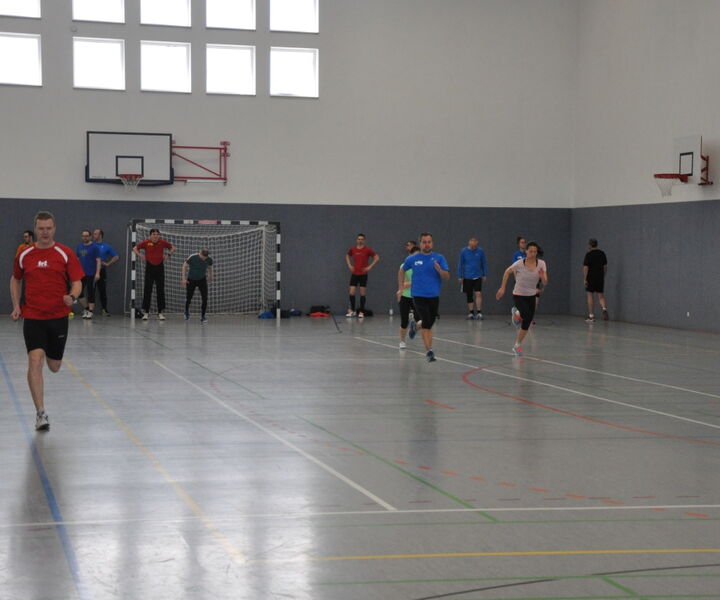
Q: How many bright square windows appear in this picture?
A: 10